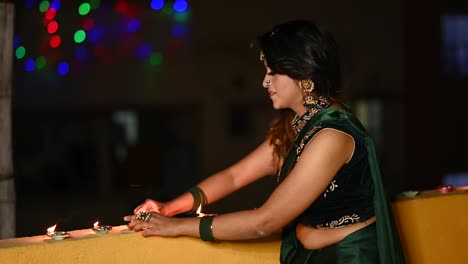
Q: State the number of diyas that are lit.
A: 3